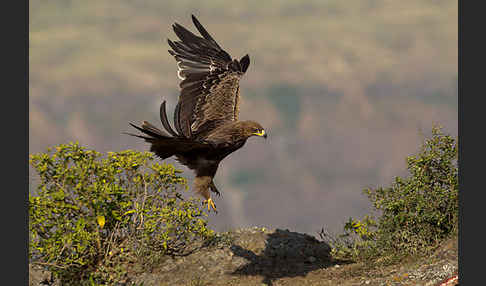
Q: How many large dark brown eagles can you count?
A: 1